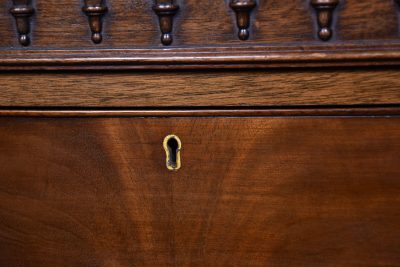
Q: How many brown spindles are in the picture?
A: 5